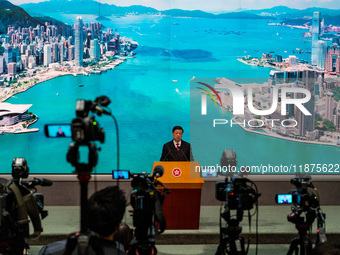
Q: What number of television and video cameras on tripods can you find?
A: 5